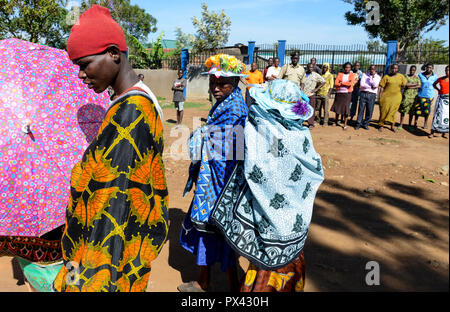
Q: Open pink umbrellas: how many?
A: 1